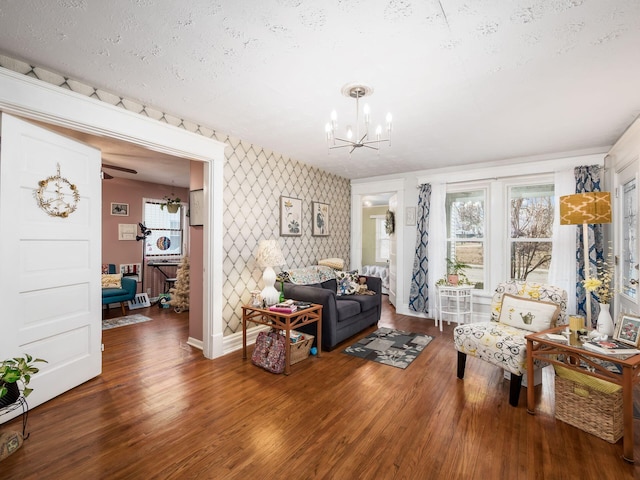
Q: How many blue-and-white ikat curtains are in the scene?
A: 2